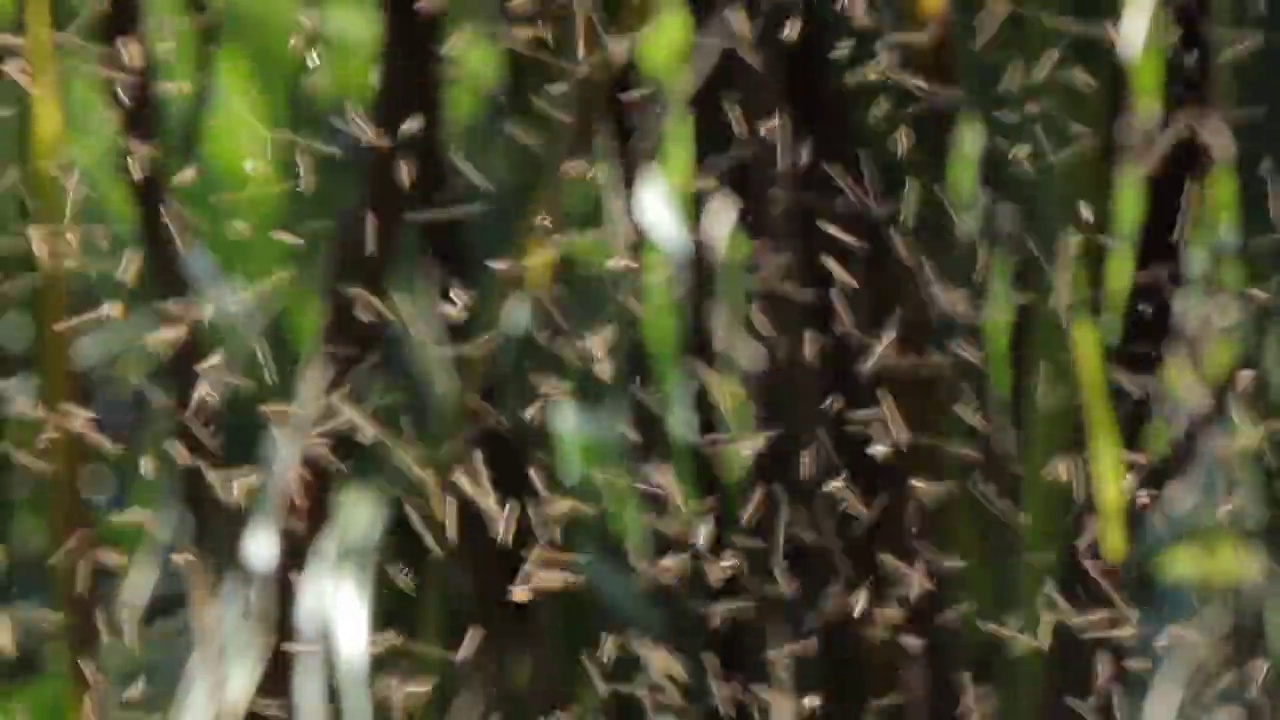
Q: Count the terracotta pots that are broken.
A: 0